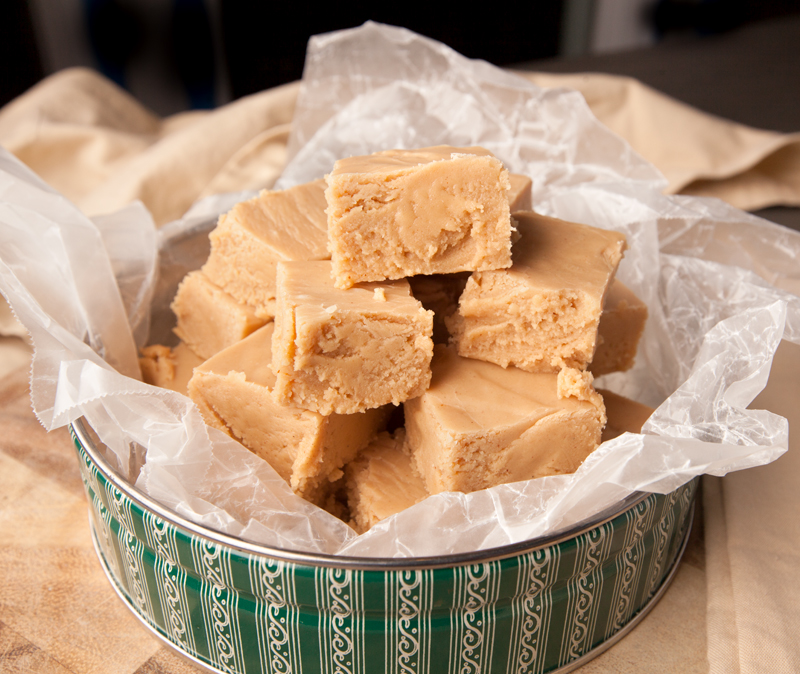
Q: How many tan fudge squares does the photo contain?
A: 12